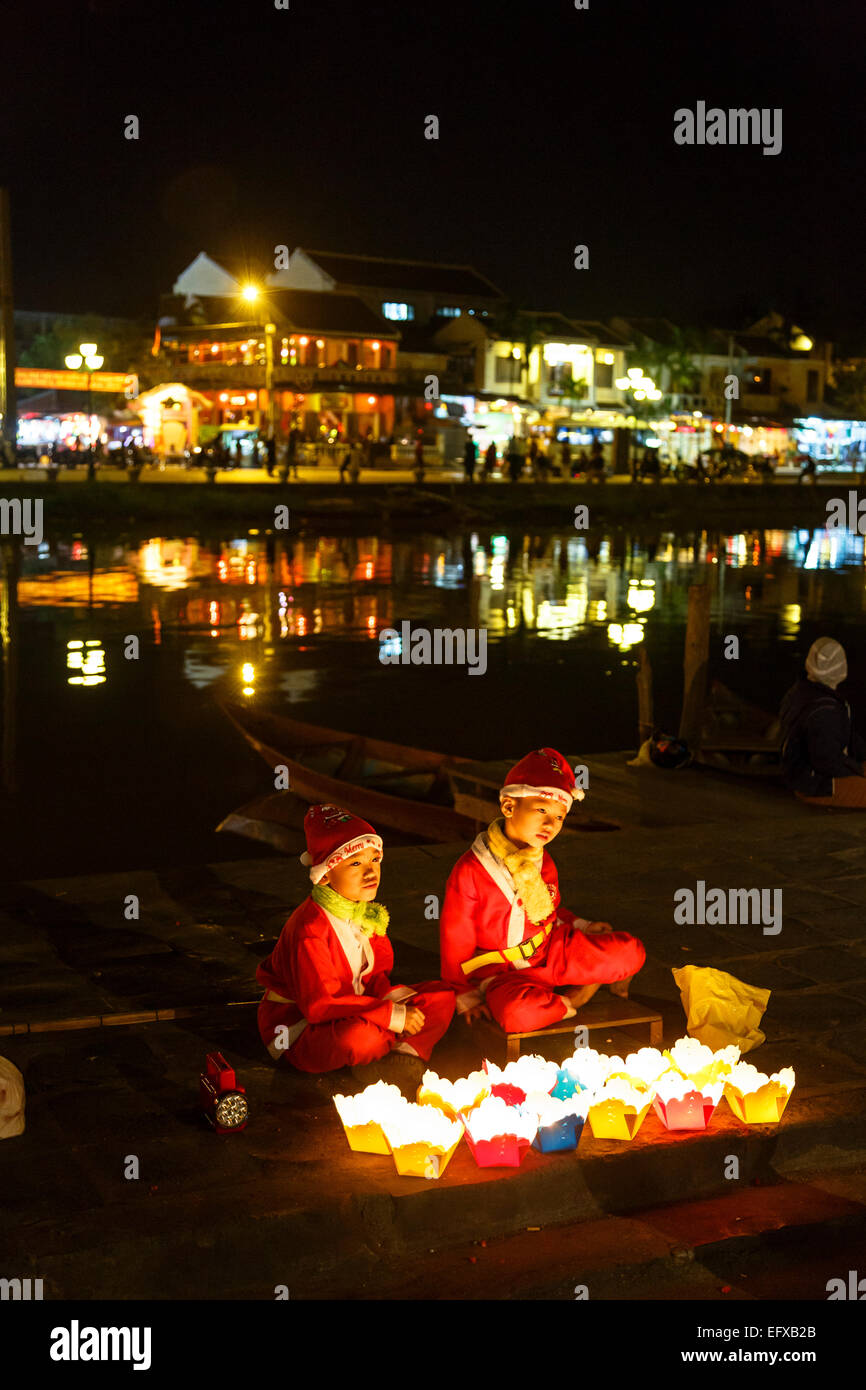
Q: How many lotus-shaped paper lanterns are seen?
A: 12